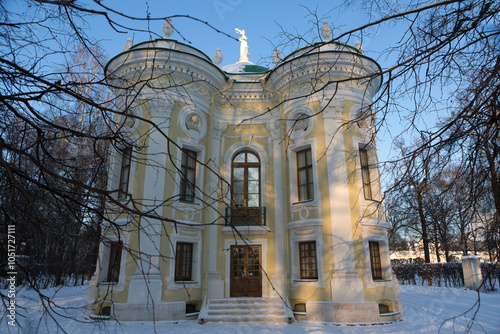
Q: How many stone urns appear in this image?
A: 6